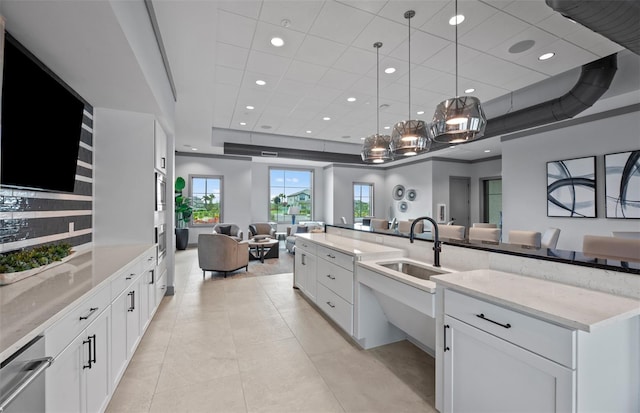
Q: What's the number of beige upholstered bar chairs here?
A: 6